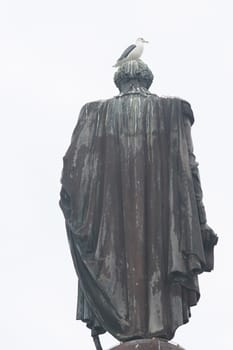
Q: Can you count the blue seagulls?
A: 0